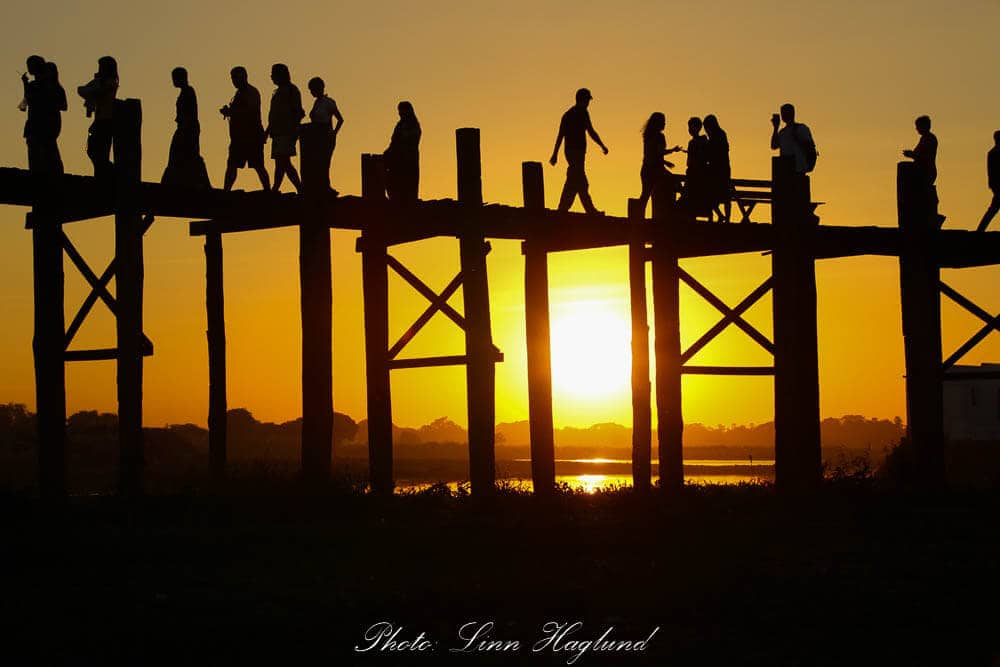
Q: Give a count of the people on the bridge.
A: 15